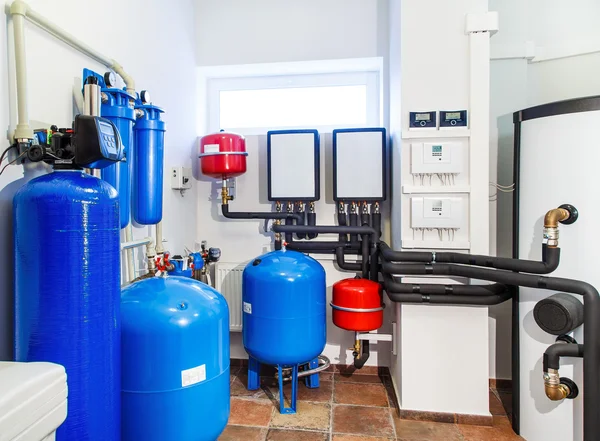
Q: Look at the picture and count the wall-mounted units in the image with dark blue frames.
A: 2